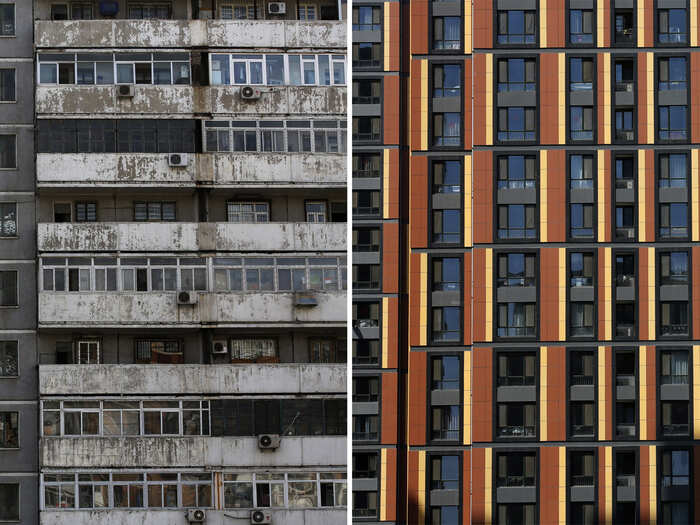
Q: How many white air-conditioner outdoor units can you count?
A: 9